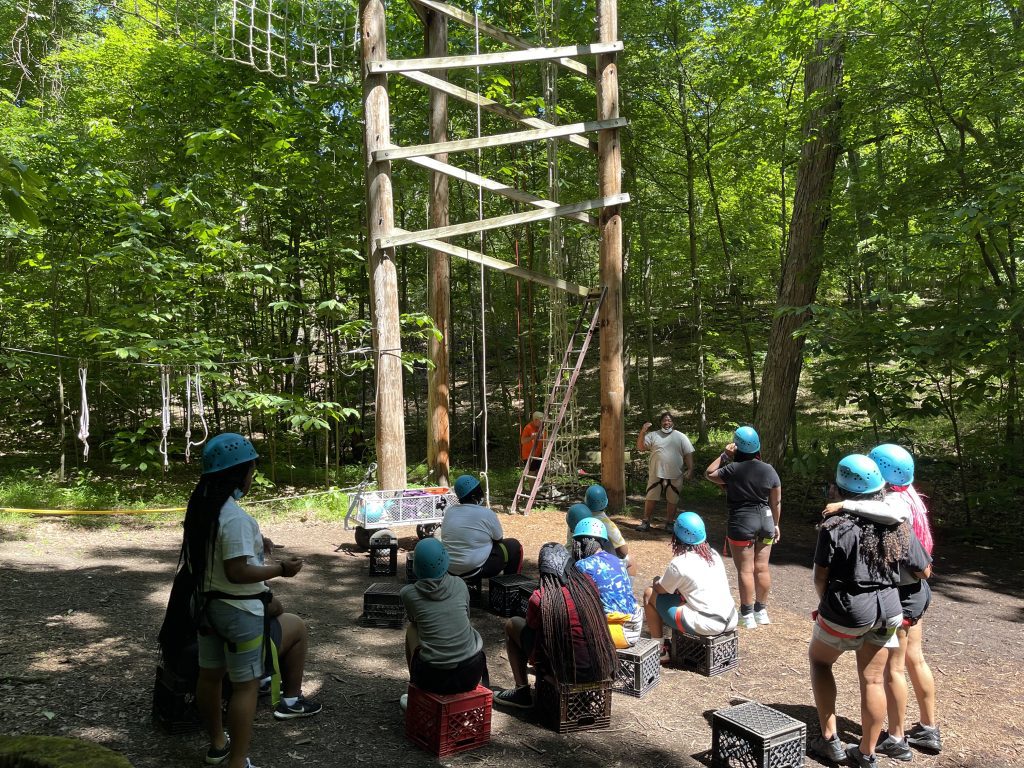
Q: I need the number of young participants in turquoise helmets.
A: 10